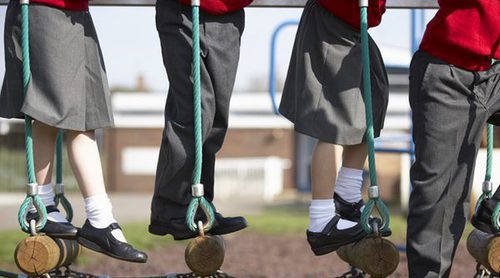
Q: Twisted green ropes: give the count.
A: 5